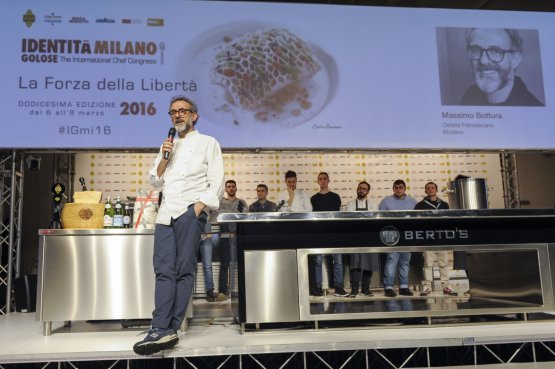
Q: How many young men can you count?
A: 7